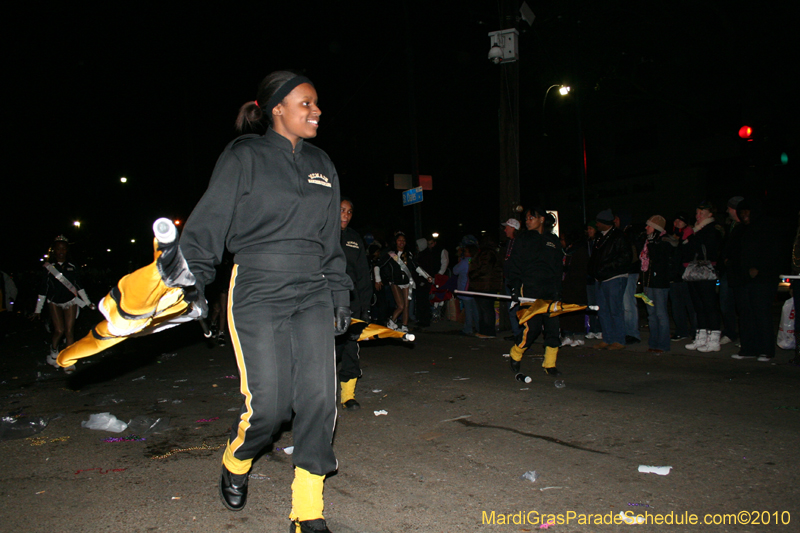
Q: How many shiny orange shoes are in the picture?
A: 0